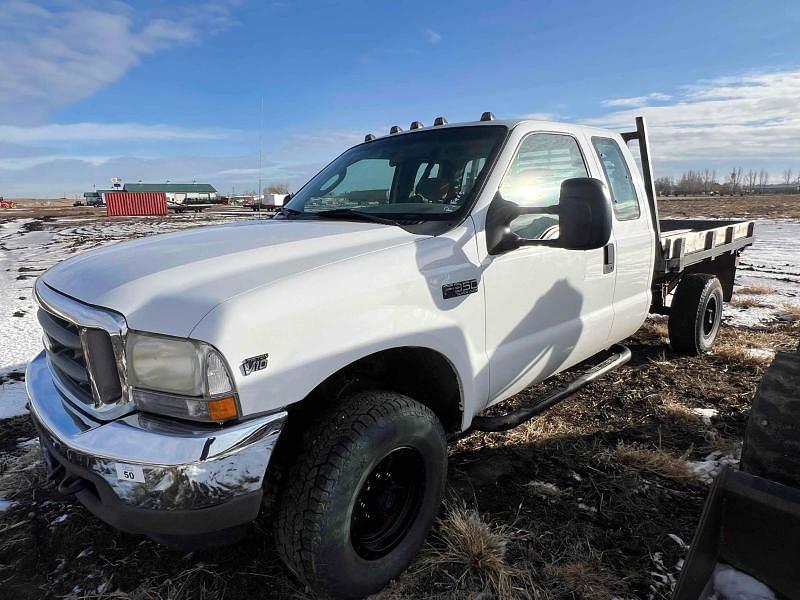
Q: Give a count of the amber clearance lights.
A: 5